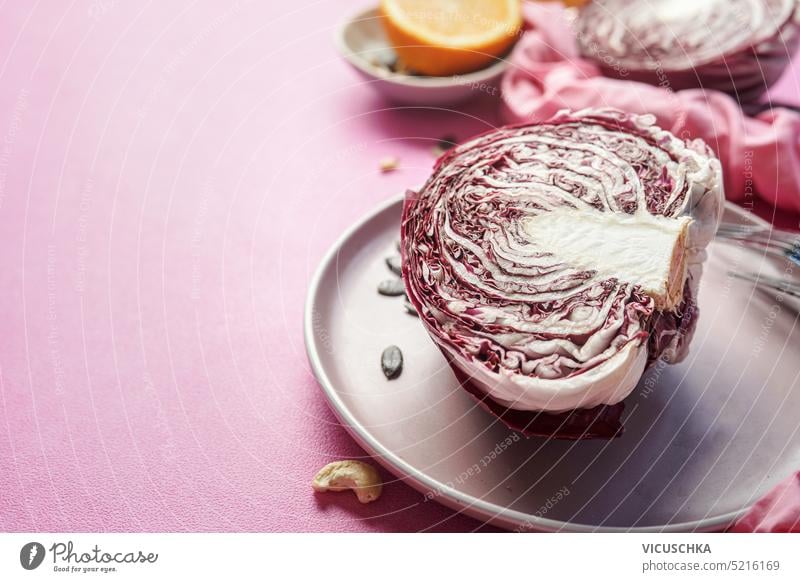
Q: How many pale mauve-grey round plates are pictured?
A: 1